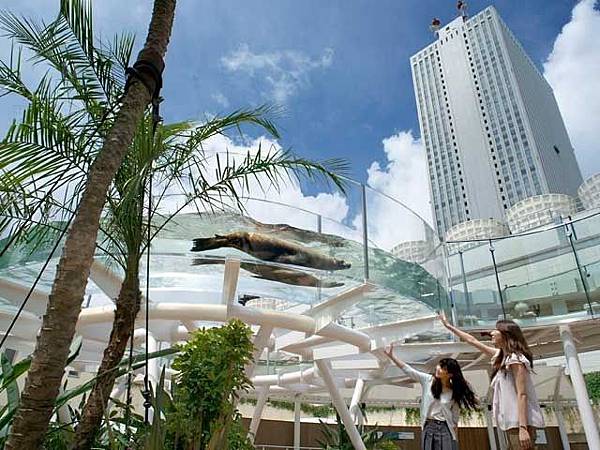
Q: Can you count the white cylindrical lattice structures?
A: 4